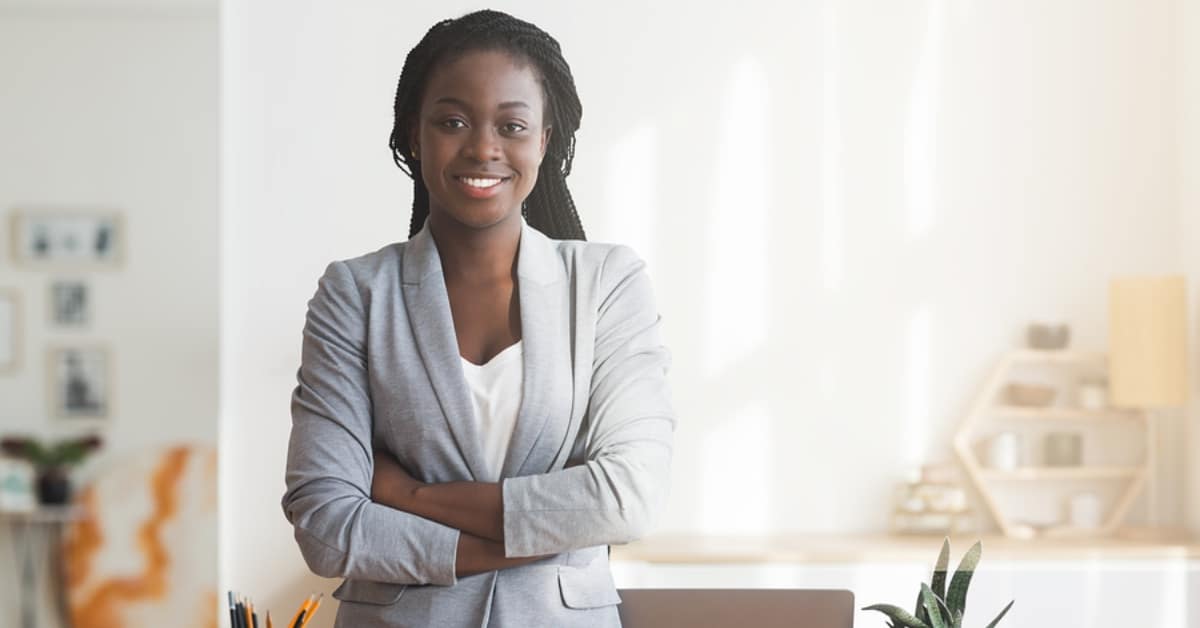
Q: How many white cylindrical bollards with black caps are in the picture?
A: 0